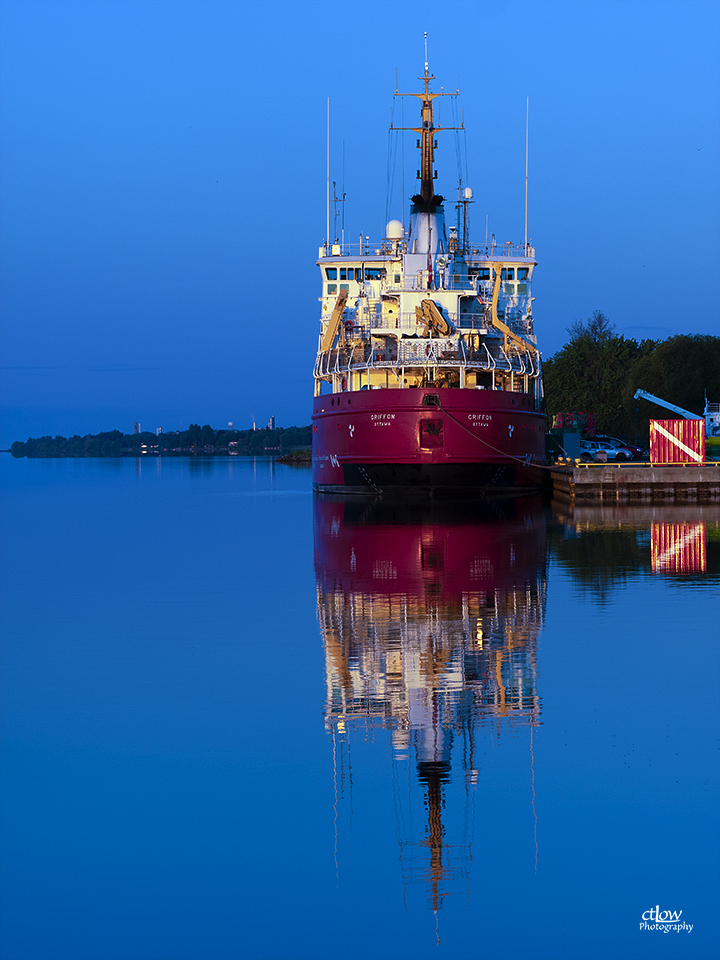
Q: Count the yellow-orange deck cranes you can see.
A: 3